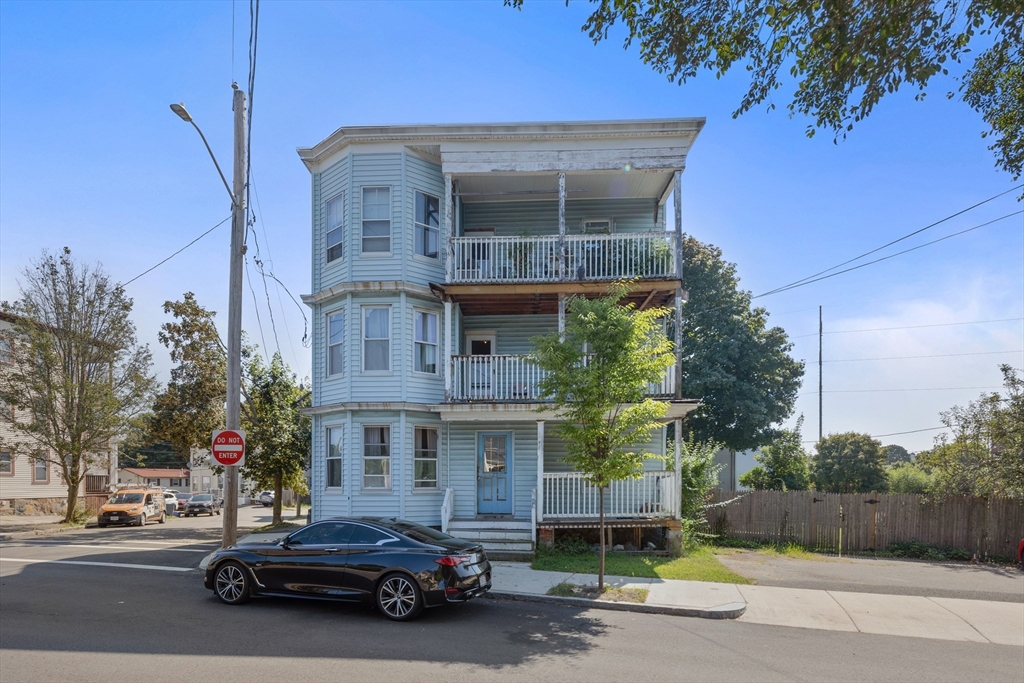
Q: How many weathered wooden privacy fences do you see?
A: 1